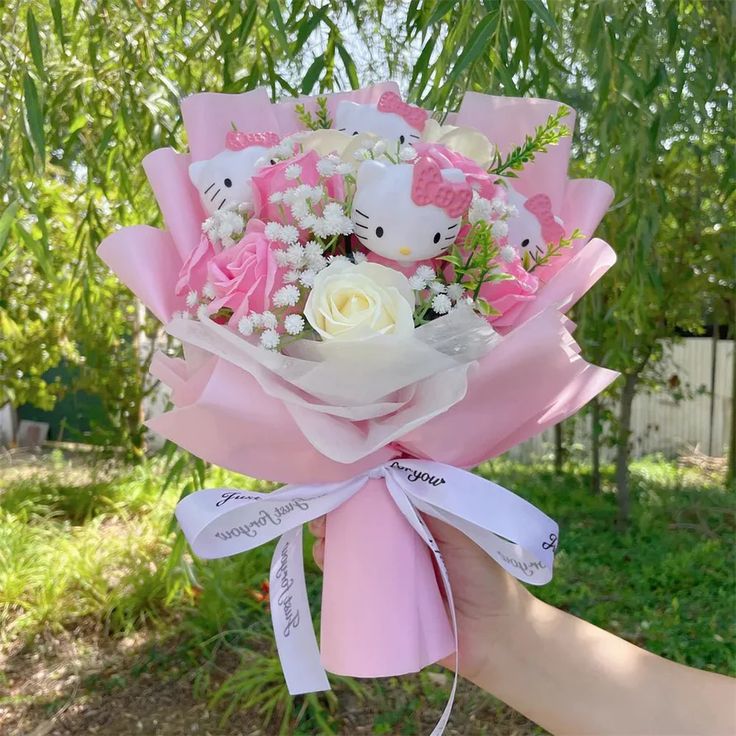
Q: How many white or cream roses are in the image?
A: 3